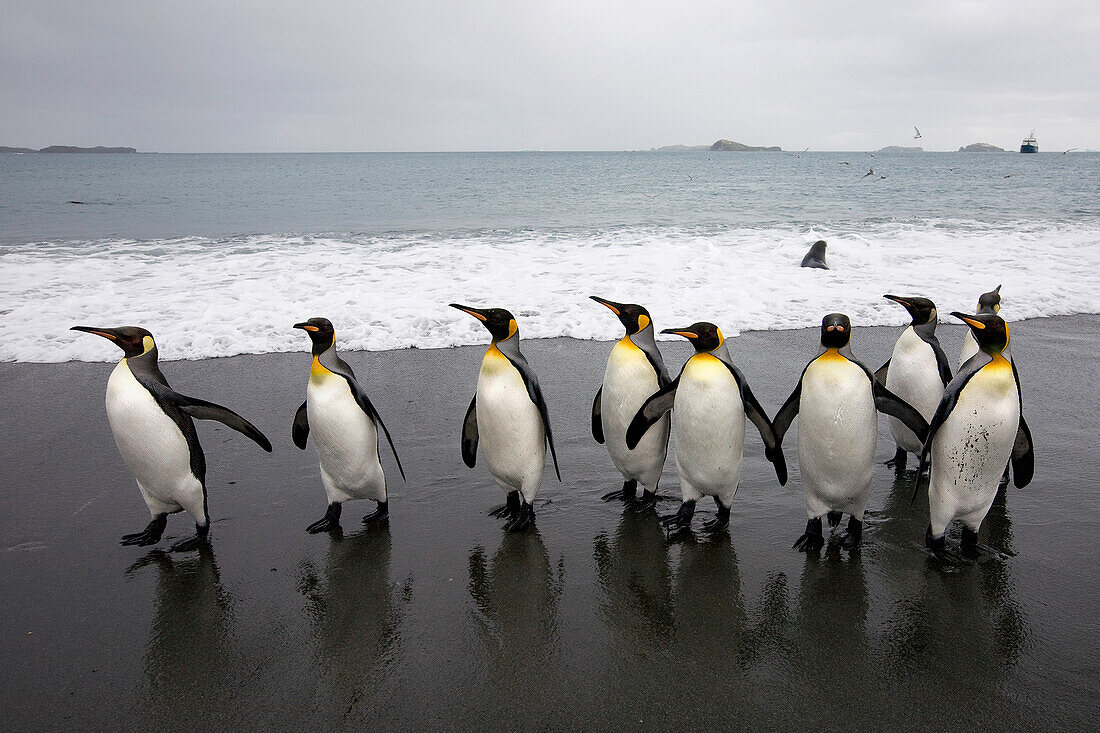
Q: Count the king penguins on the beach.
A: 9